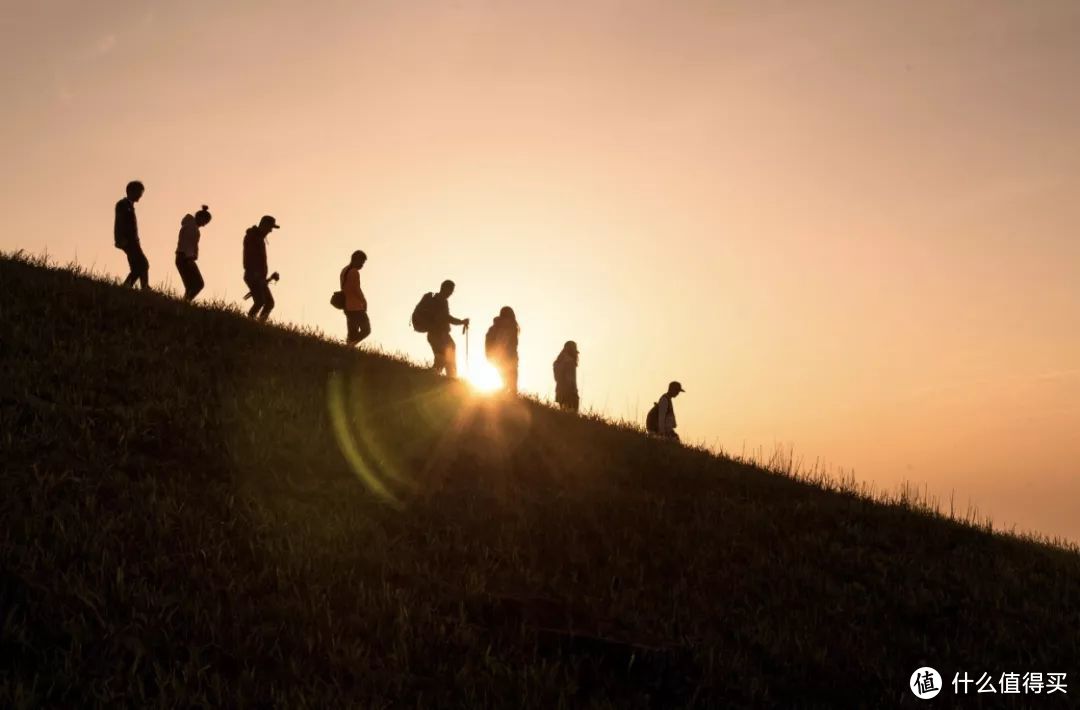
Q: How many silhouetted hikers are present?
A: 8